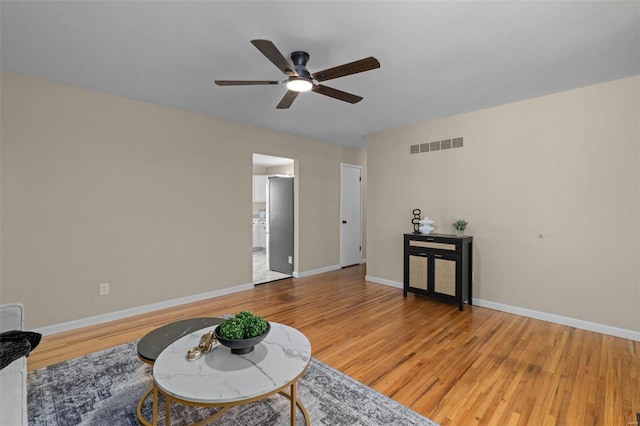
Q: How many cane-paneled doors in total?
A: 2